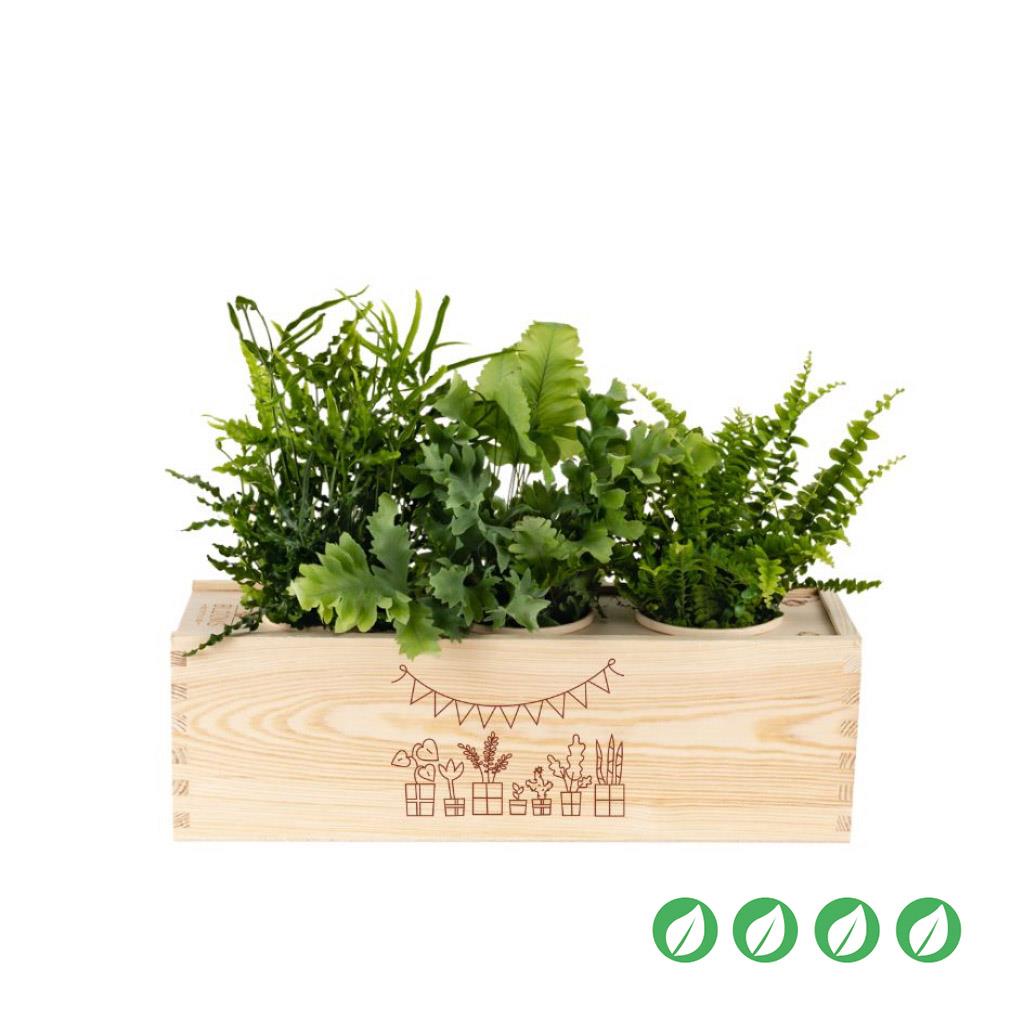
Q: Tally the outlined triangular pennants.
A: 9